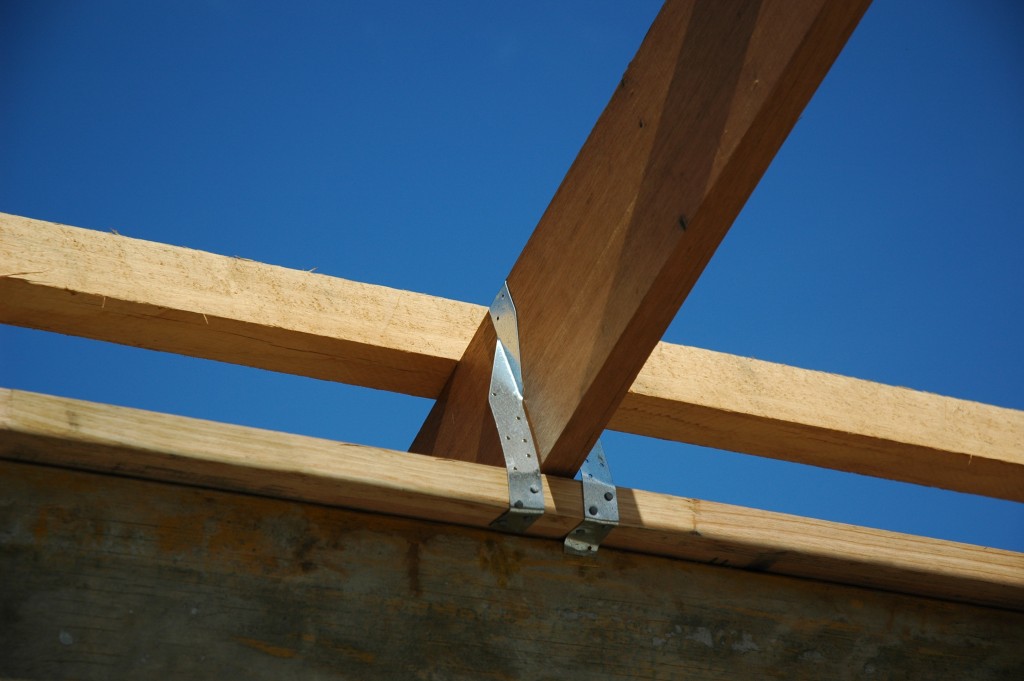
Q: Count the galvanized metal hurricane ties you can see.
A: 2